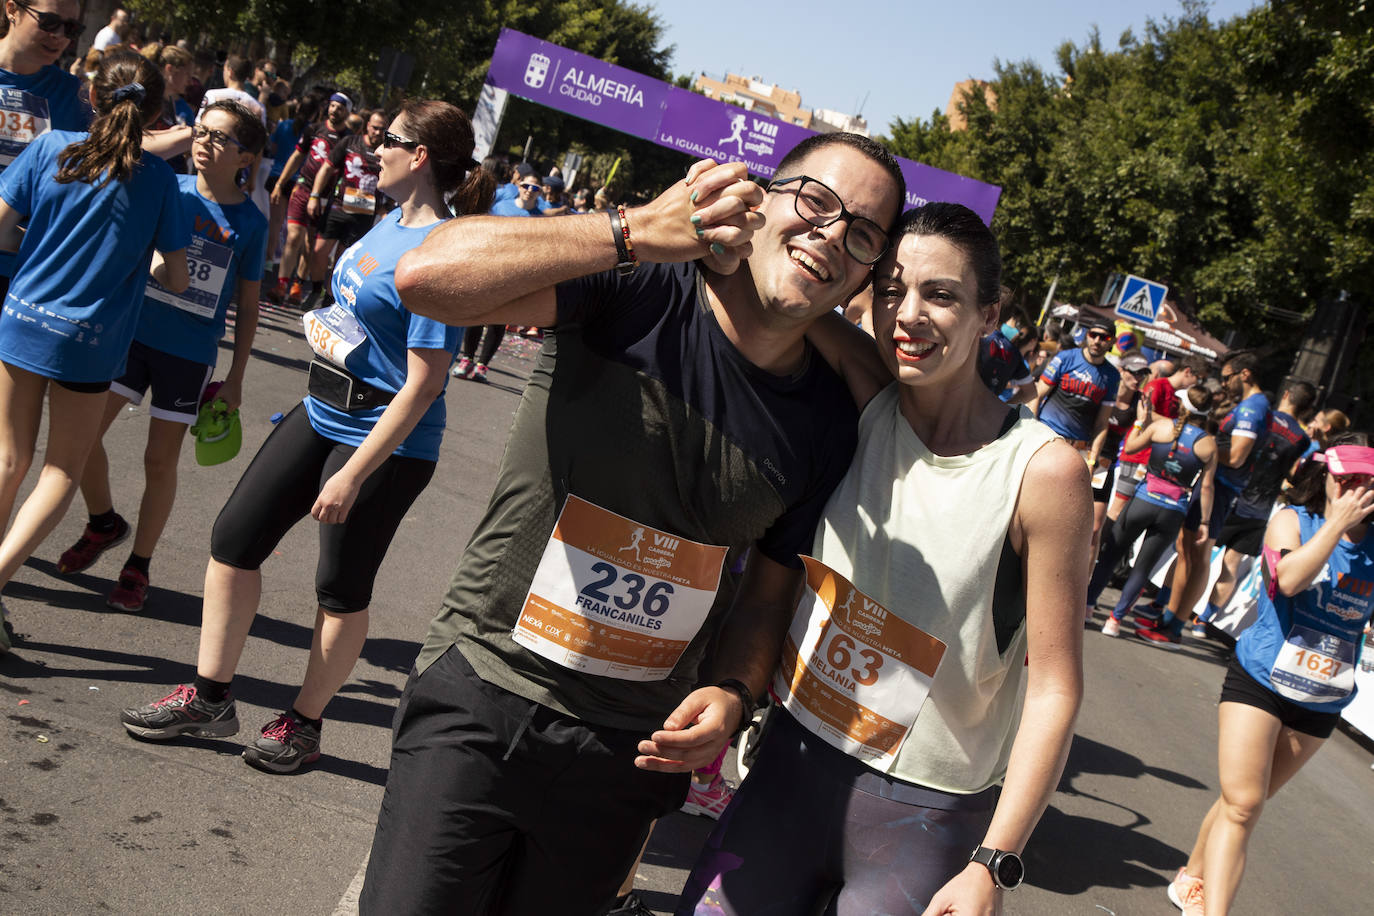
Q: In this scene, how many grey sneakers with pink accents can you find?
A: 2